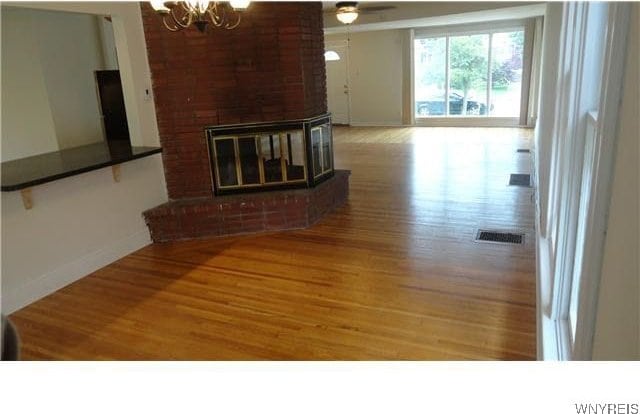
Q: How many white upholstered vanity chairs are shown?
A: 0